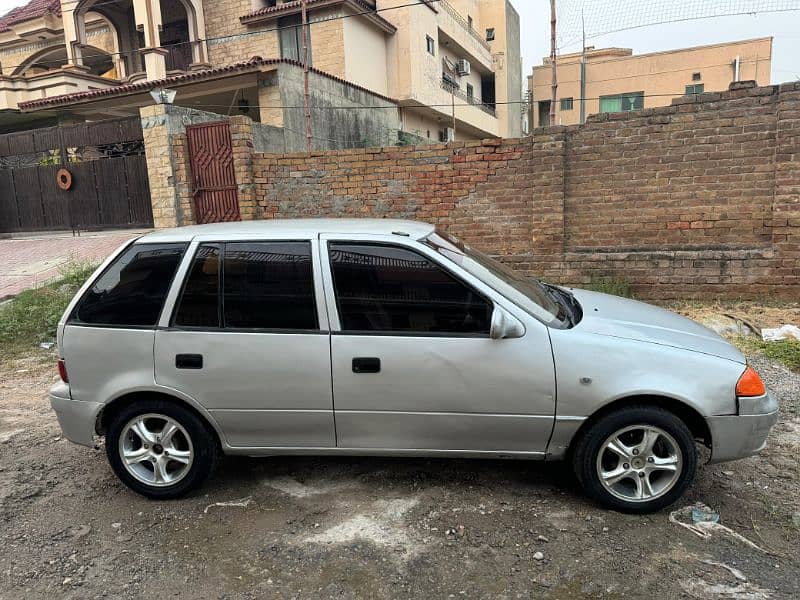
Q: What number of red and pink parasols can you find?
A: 0